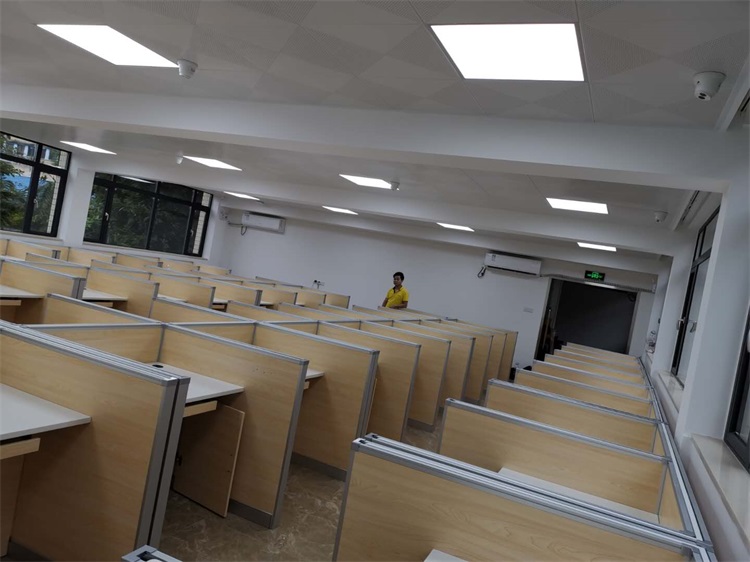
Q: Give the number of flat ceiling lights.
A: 10